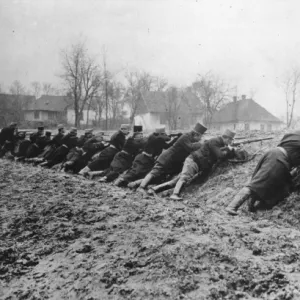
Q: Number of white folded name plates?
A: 0